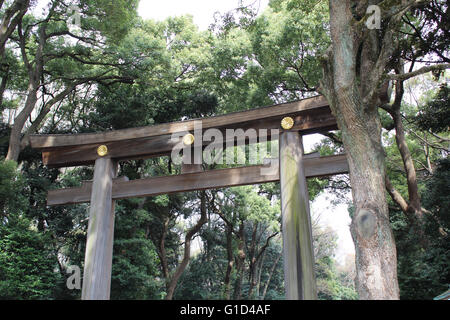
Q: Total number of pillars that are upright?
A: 2